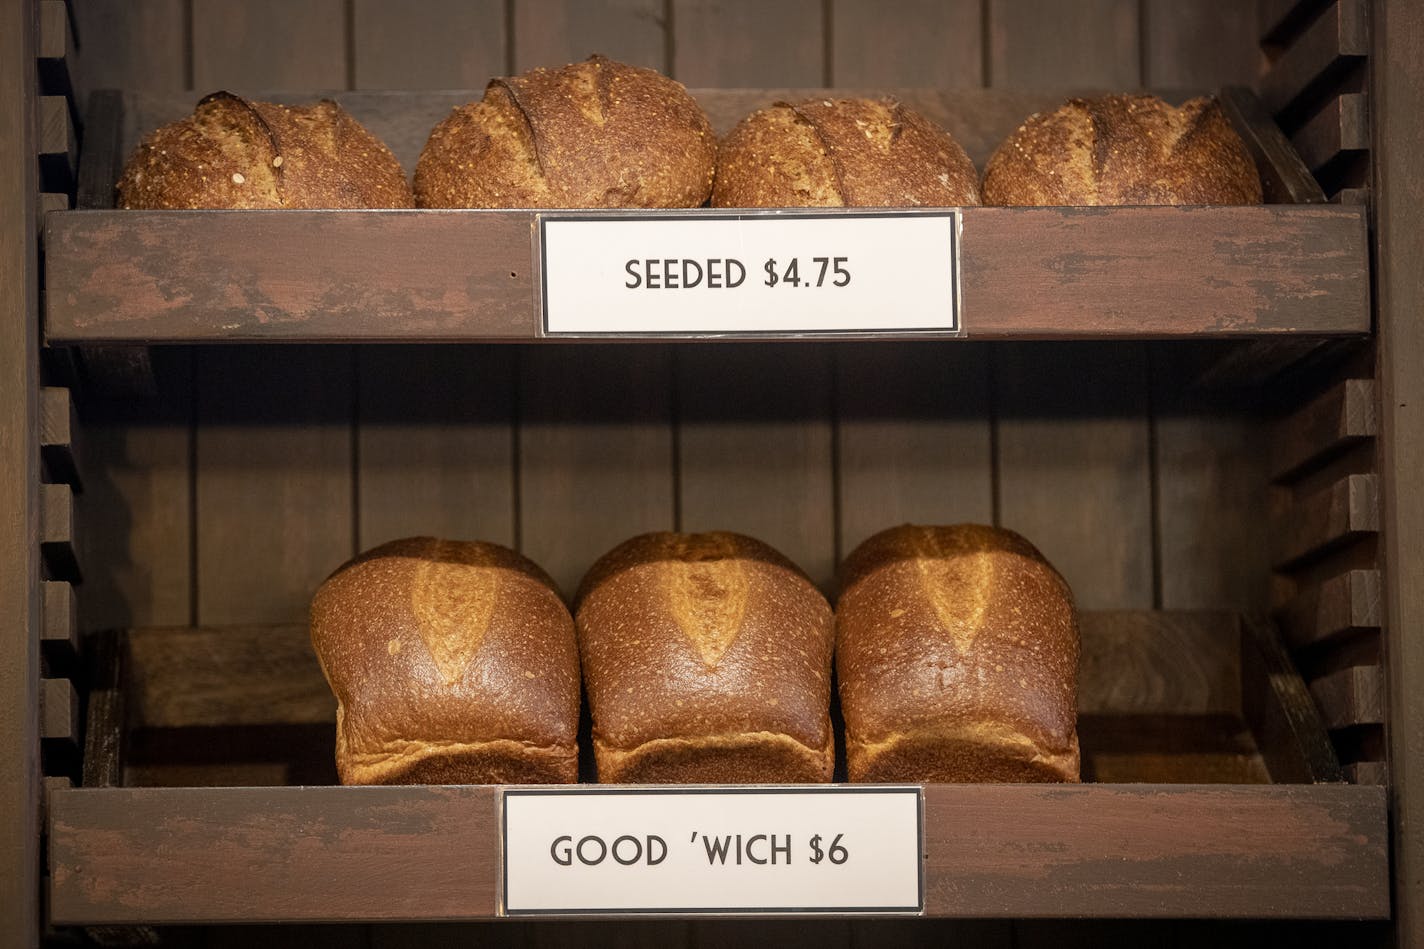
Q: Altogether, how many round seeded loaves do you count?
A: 4